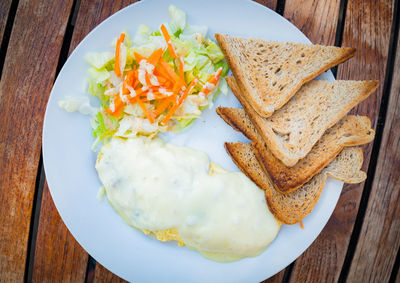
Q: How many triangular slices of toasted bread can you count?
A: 4